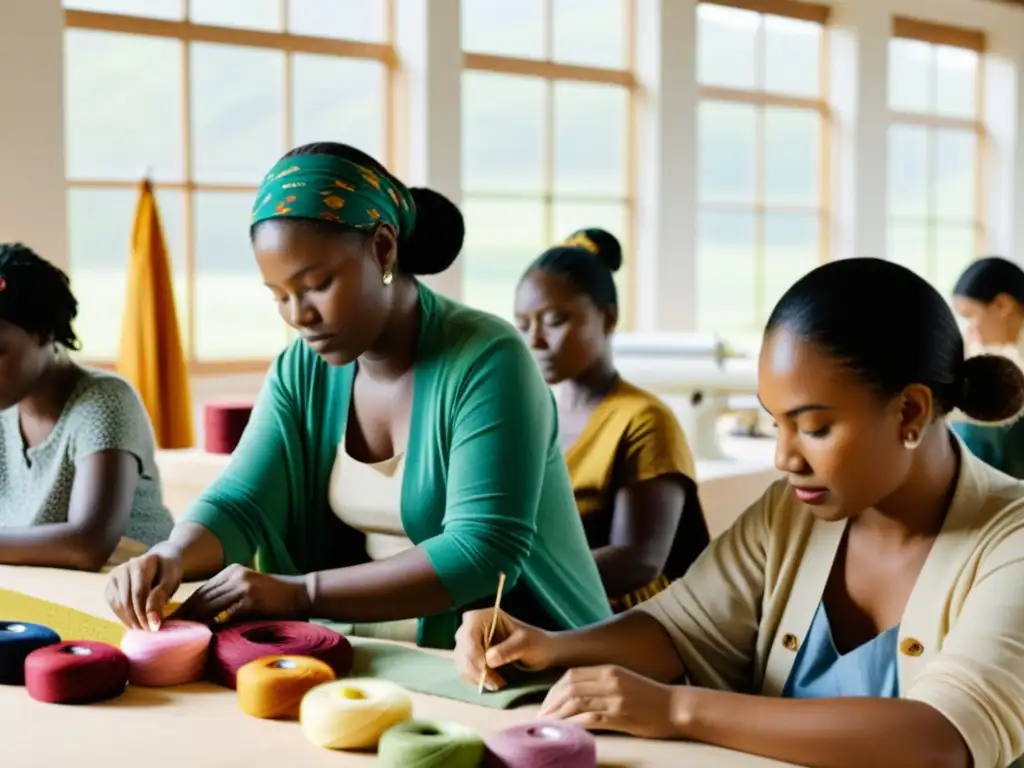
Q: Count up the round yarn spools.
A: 8